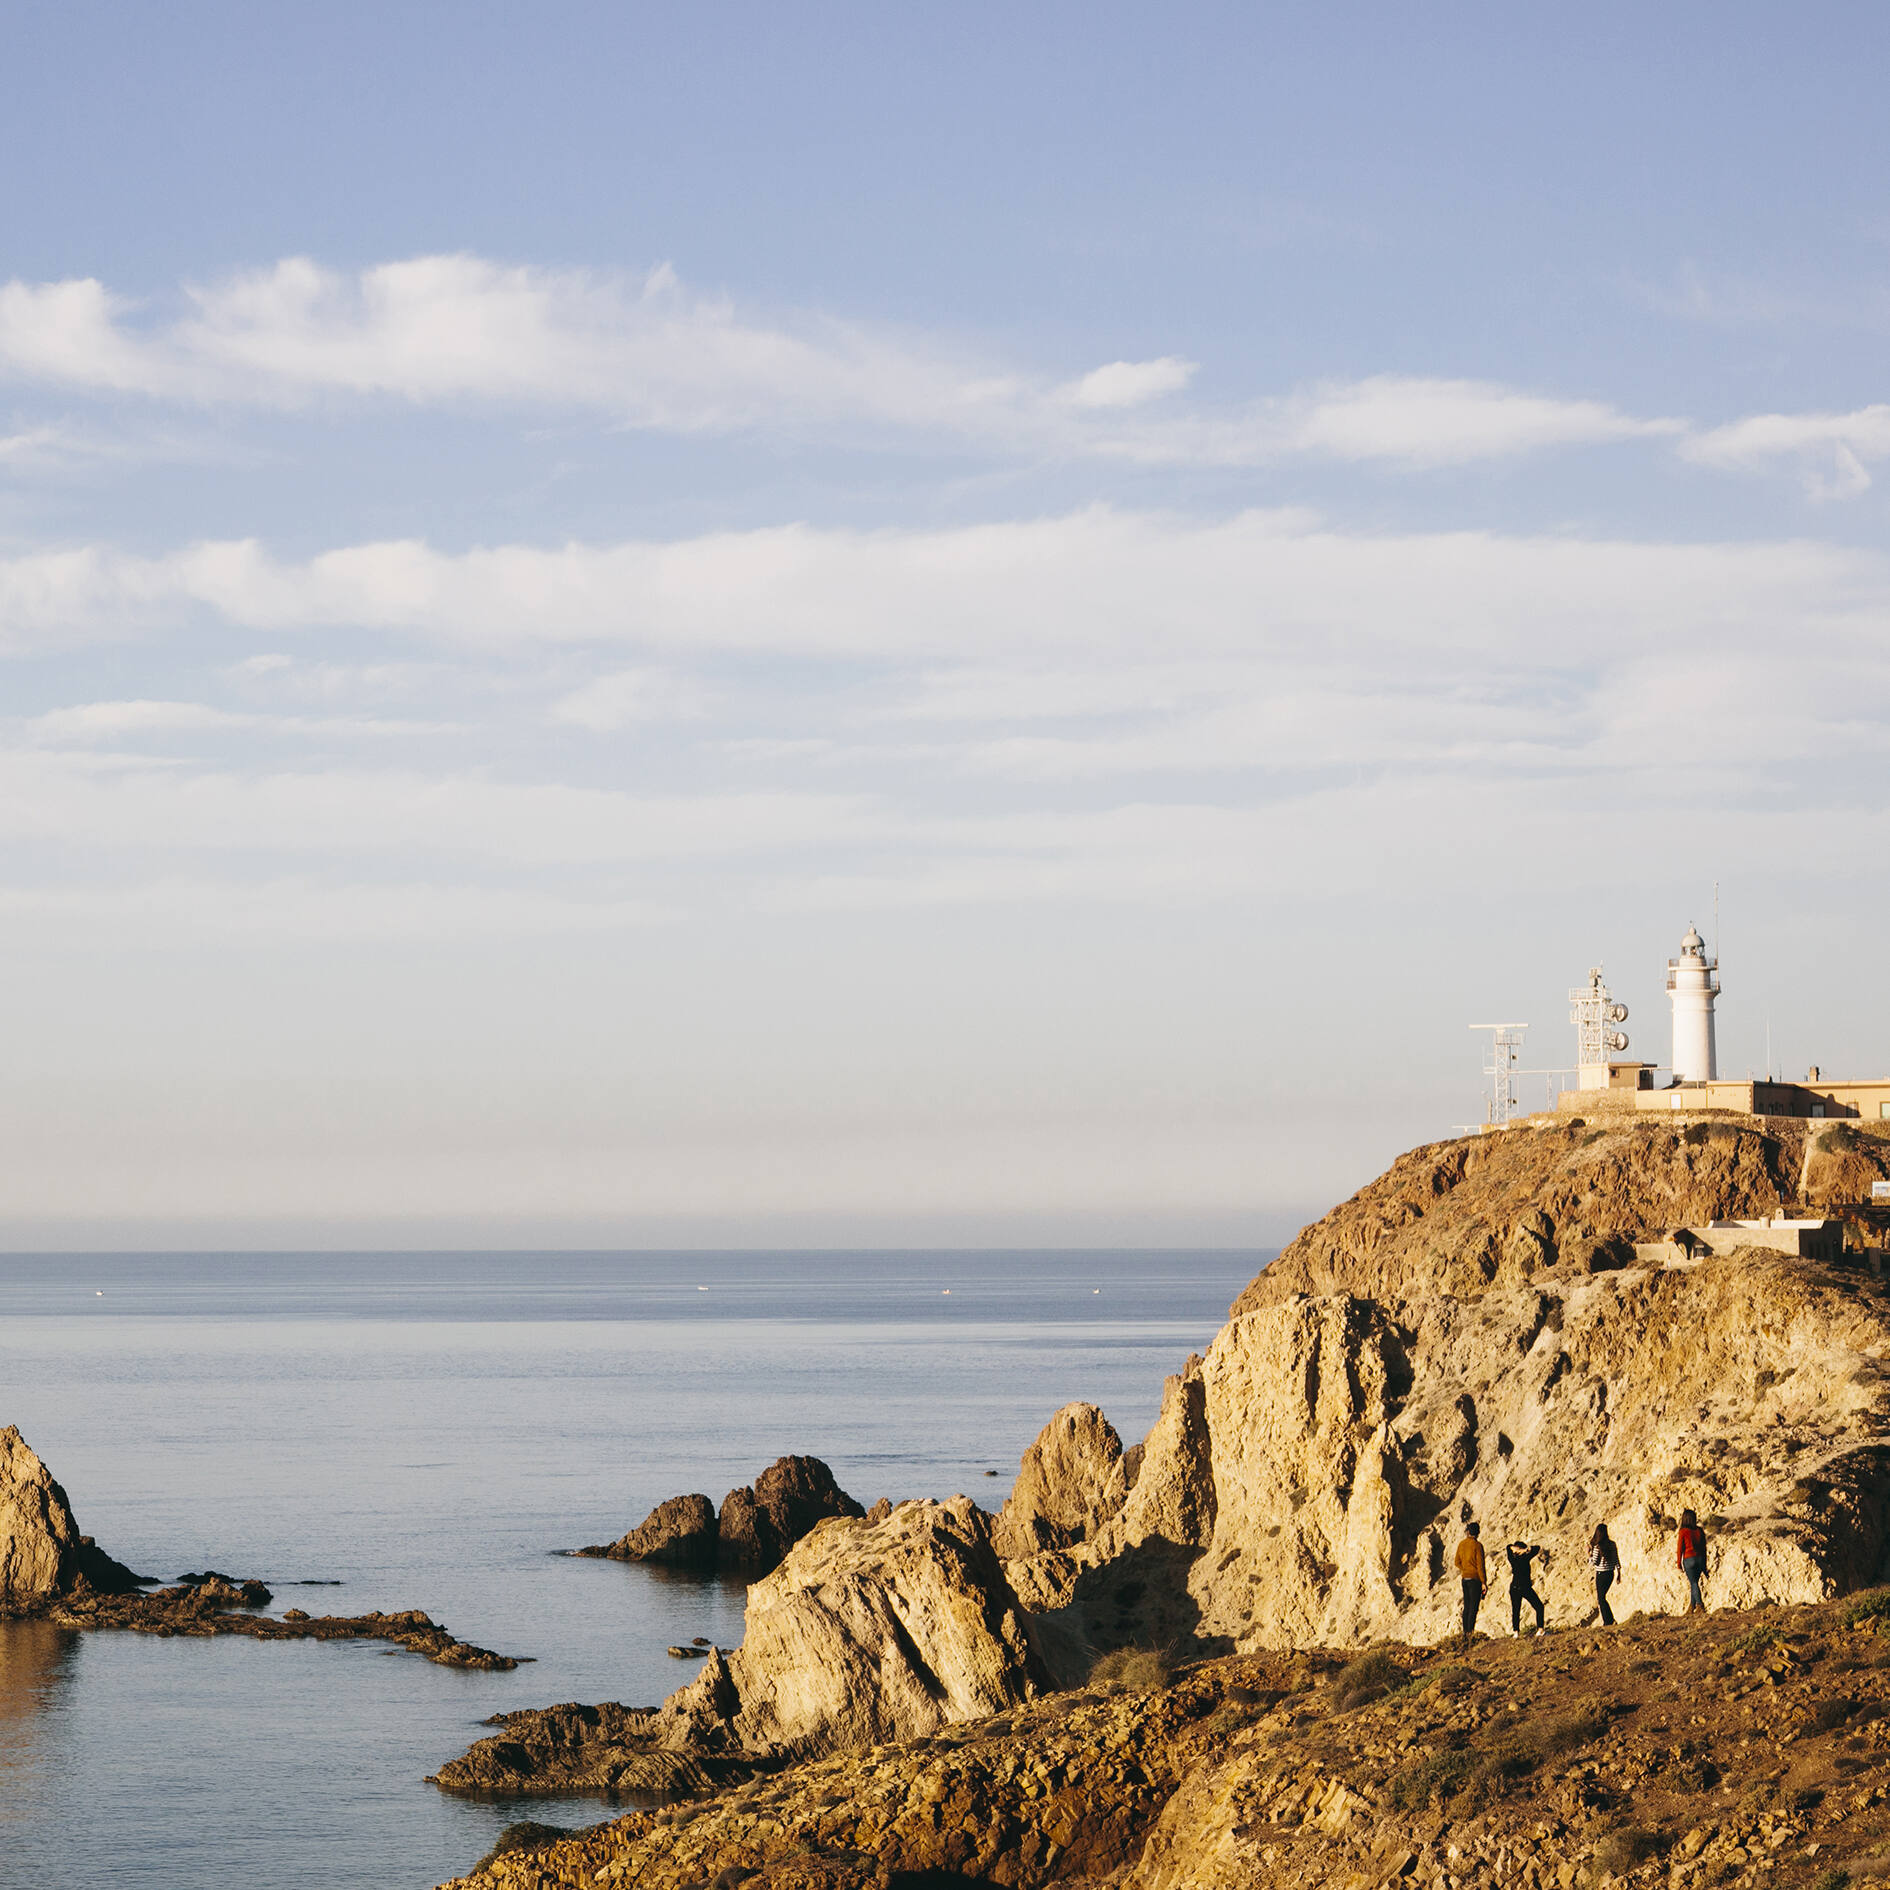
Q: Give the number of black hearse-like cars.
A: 0